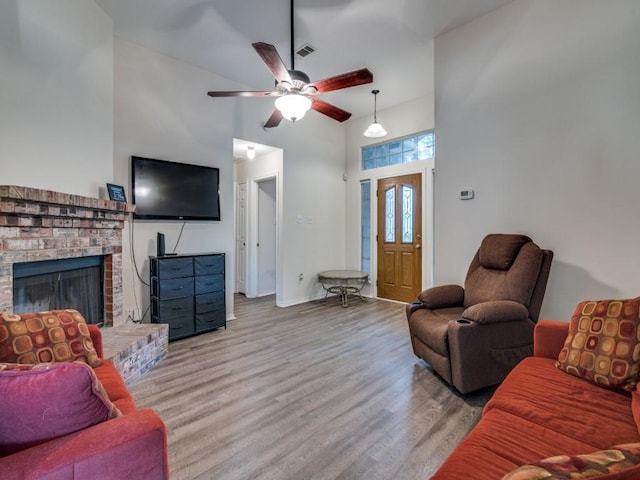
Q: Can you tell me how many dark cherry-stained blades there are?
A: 5